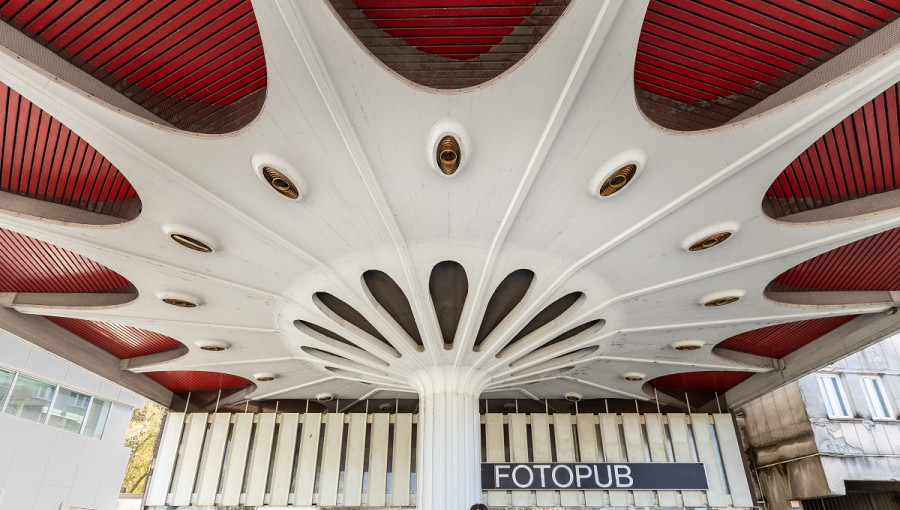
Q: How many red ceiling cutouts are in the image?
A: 11